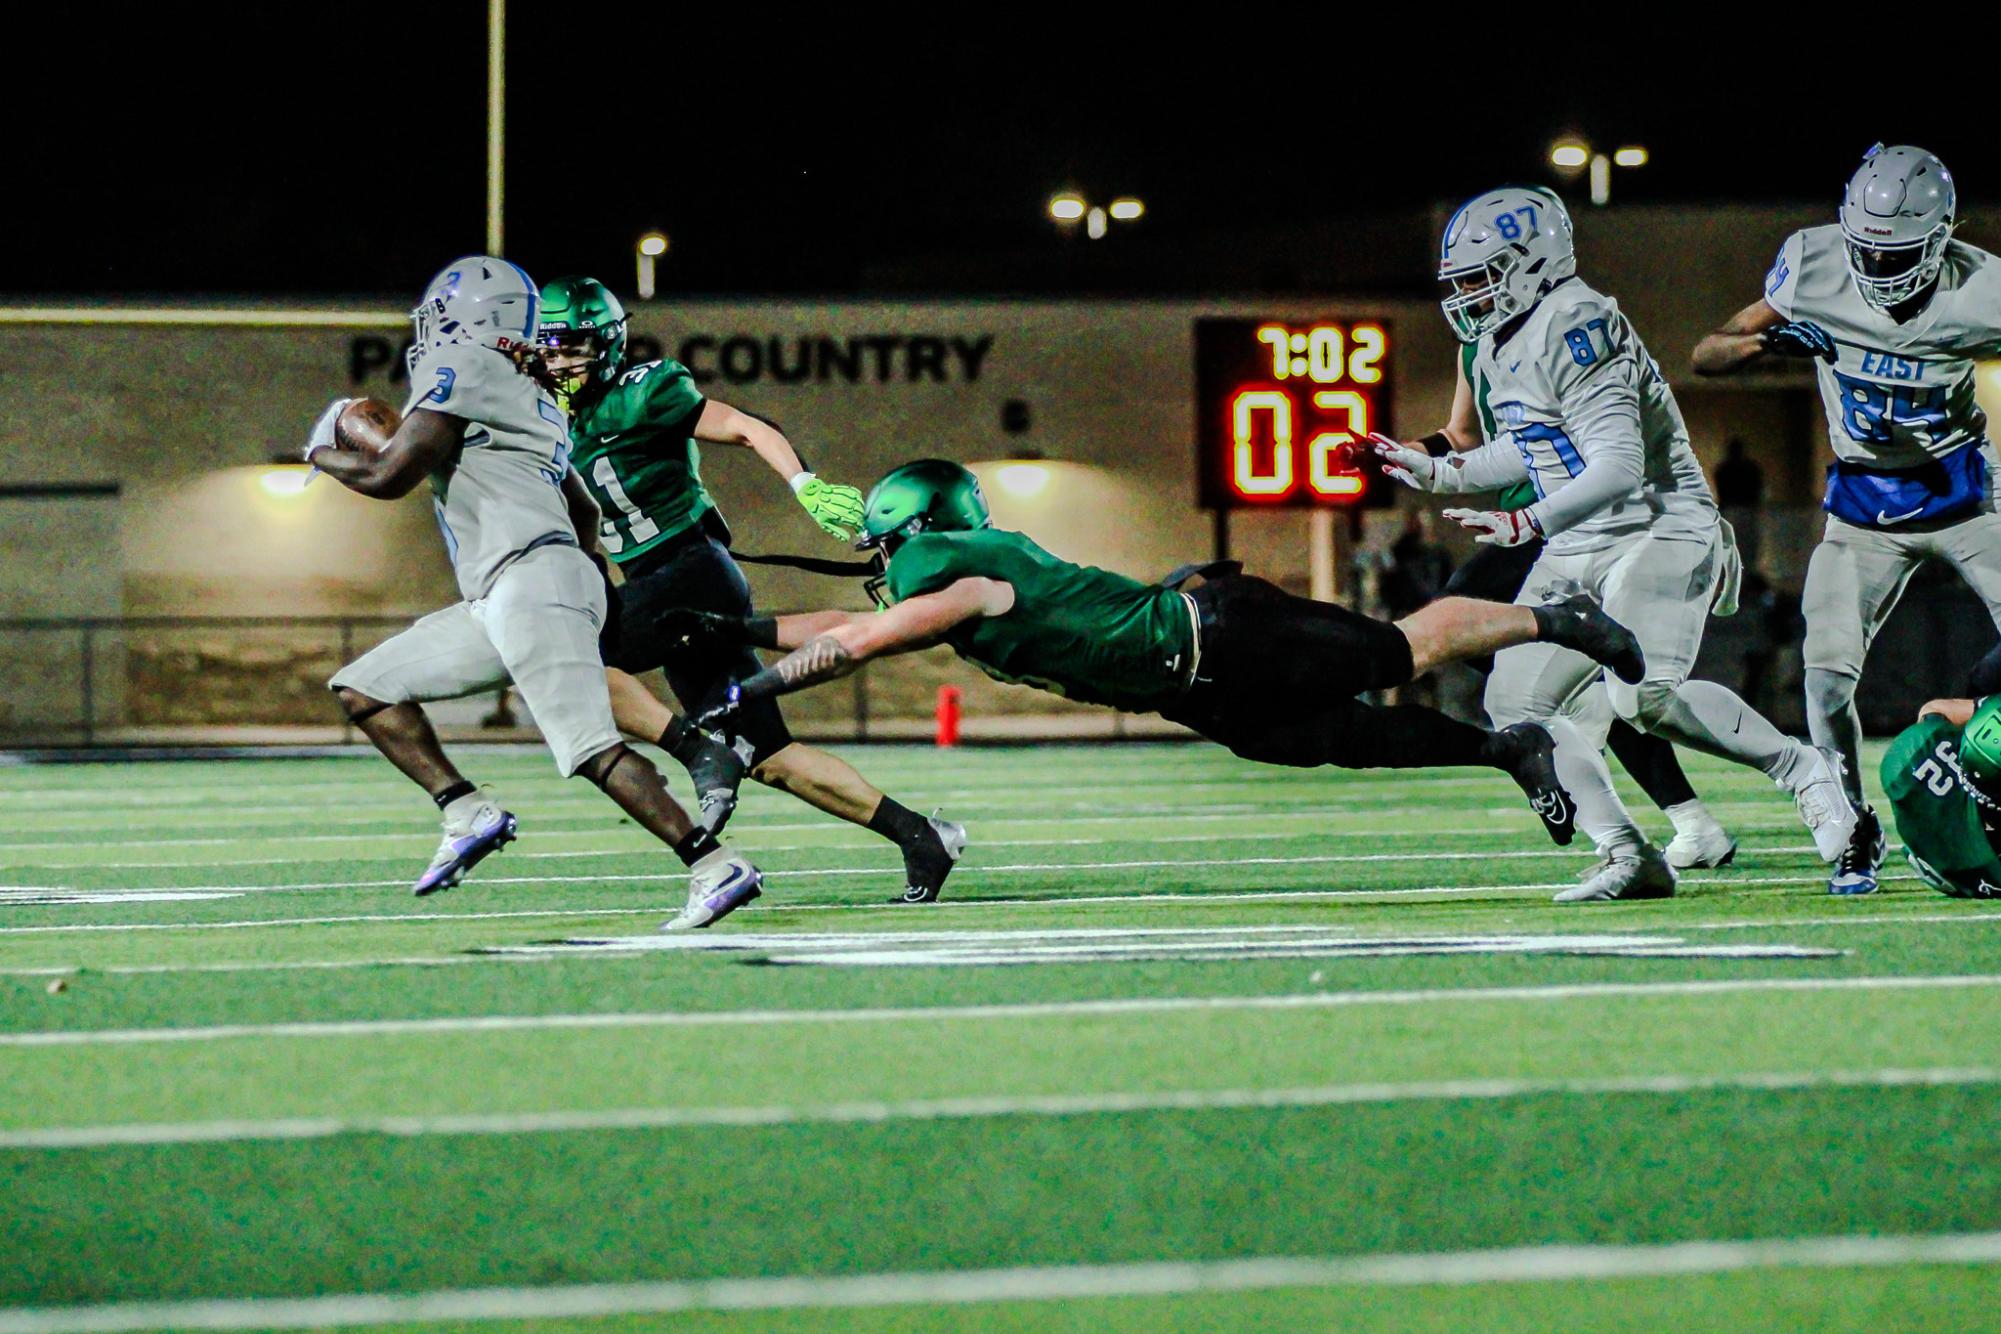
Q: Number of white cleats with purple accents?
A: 2